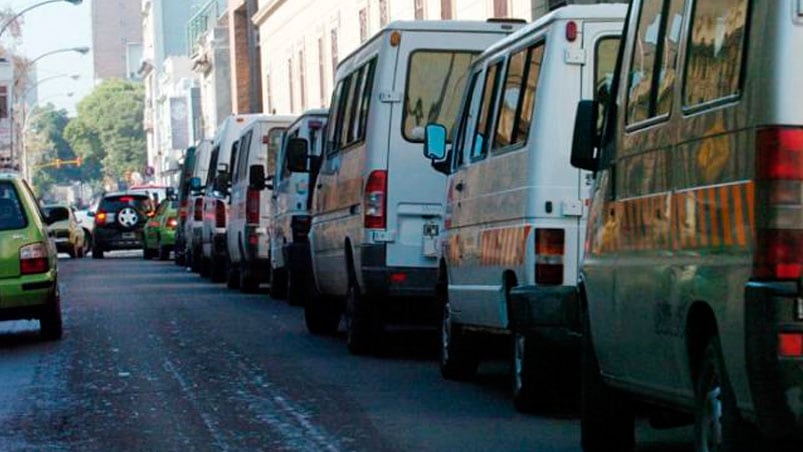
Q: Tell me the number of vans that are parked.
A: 8